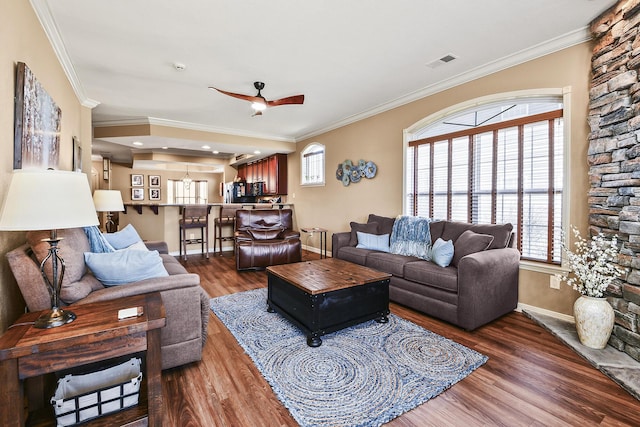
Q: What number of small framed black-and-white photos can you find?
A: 4